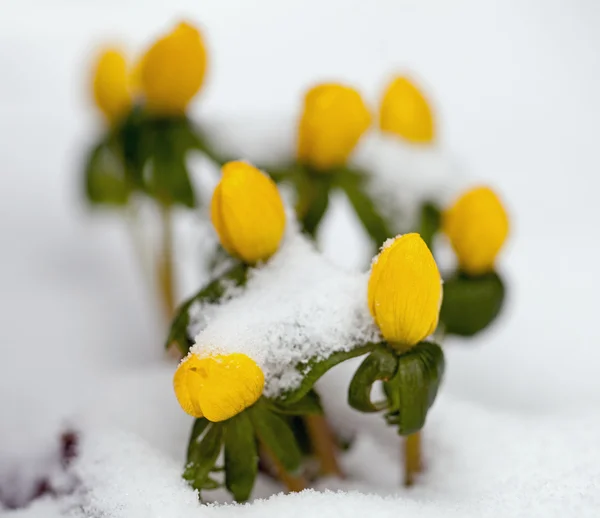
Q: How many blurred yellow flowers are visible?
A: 5